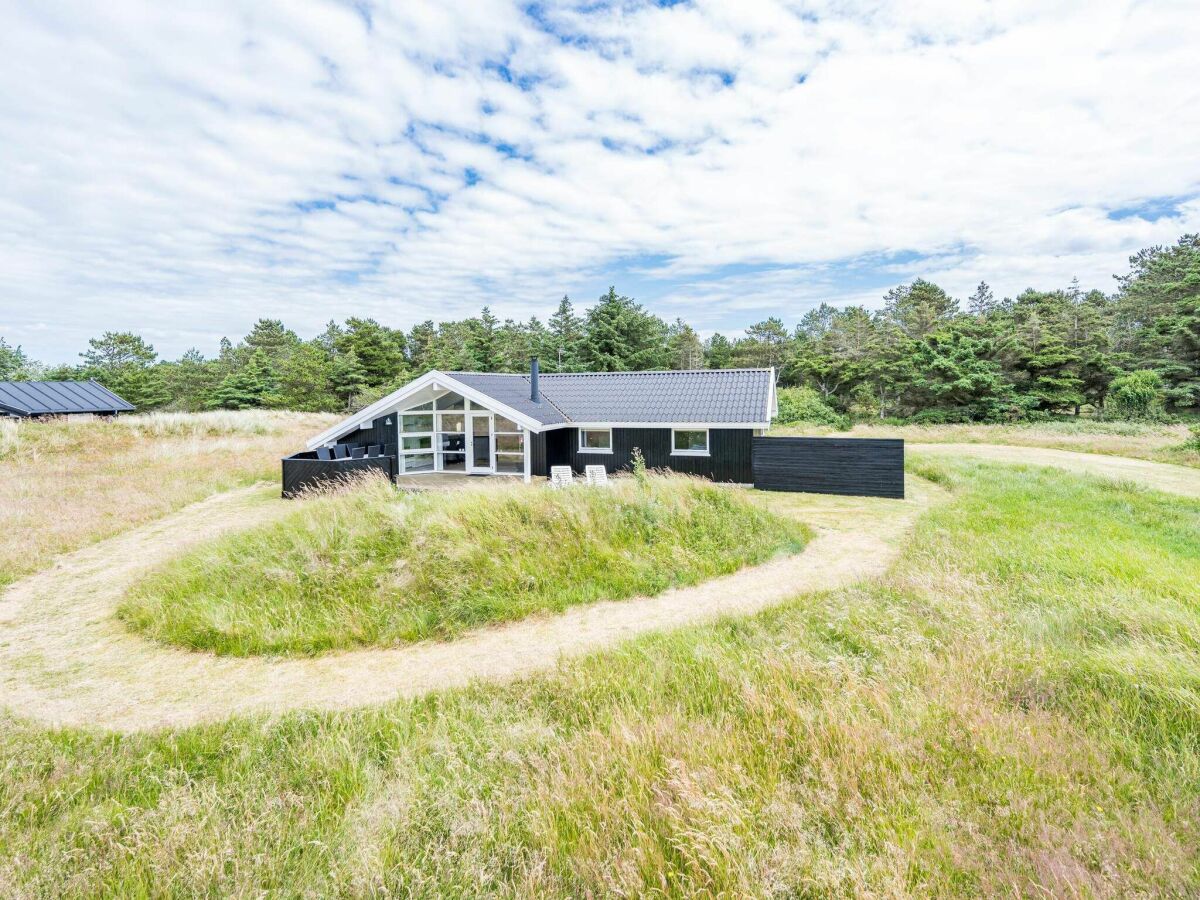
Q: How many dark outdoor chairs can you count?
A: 6